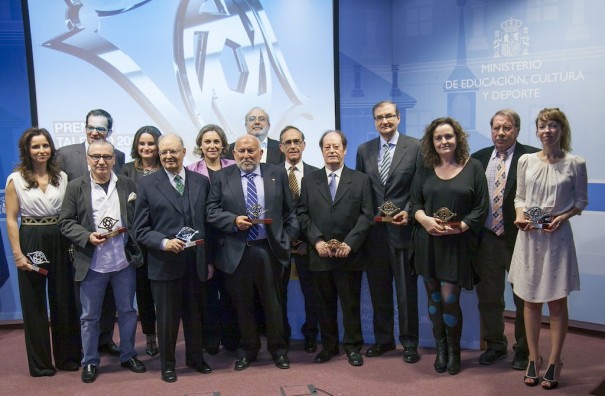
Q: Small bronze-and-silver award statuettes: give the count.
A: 8